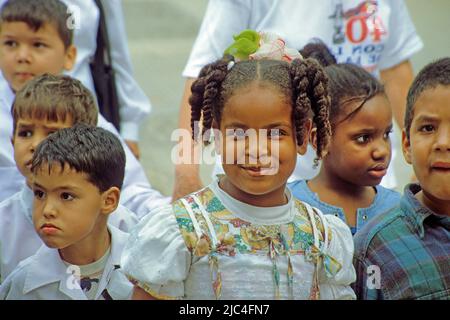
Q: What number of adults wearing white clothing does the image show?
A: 2